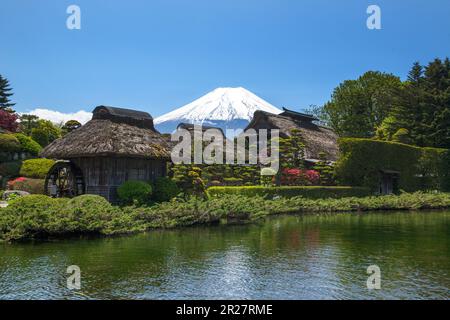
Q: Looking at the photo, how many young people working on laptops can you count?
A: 0